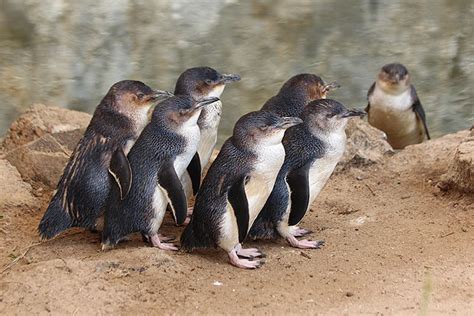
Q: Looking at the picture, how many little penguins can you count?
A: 7